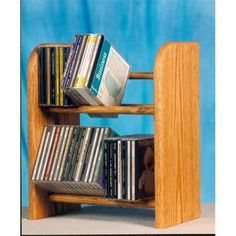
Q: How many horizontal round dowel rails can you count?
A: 3